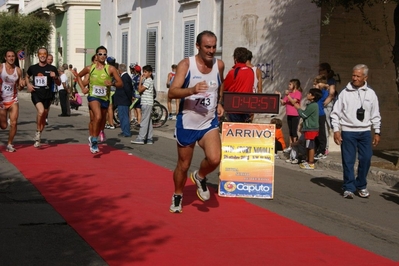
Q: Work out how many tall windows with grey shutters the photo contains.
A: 3